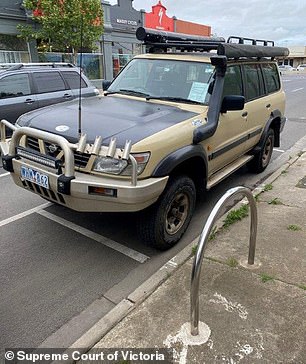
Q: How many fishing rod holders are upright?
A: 4